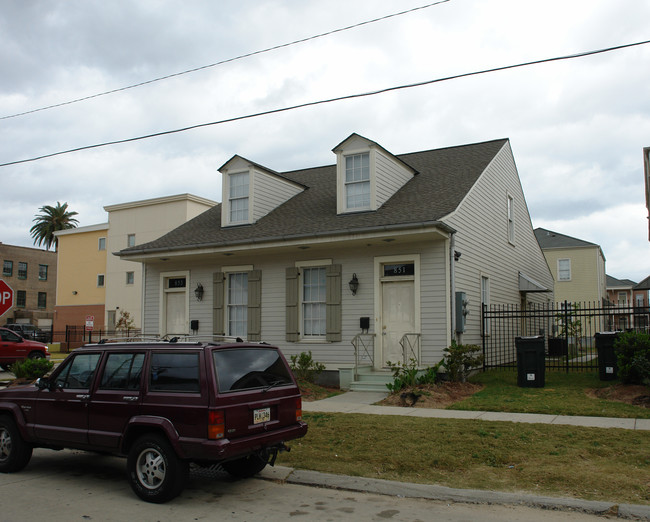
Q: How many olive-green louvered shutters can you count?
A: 4